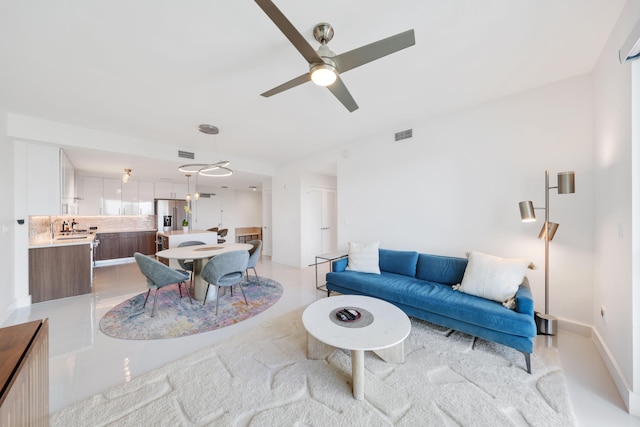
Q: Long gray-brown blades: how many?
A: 4